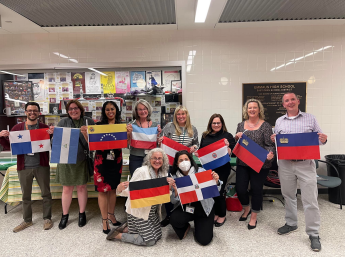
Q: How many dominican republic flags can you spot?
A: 1